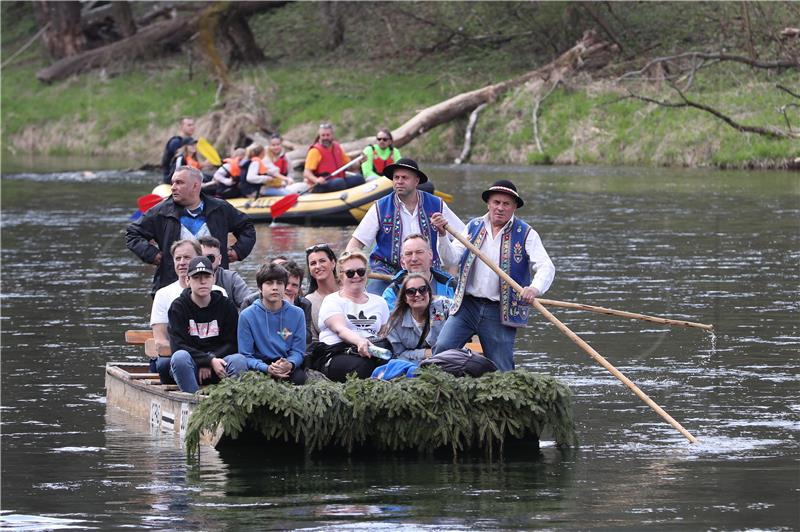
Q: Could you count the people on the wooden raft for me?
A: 13